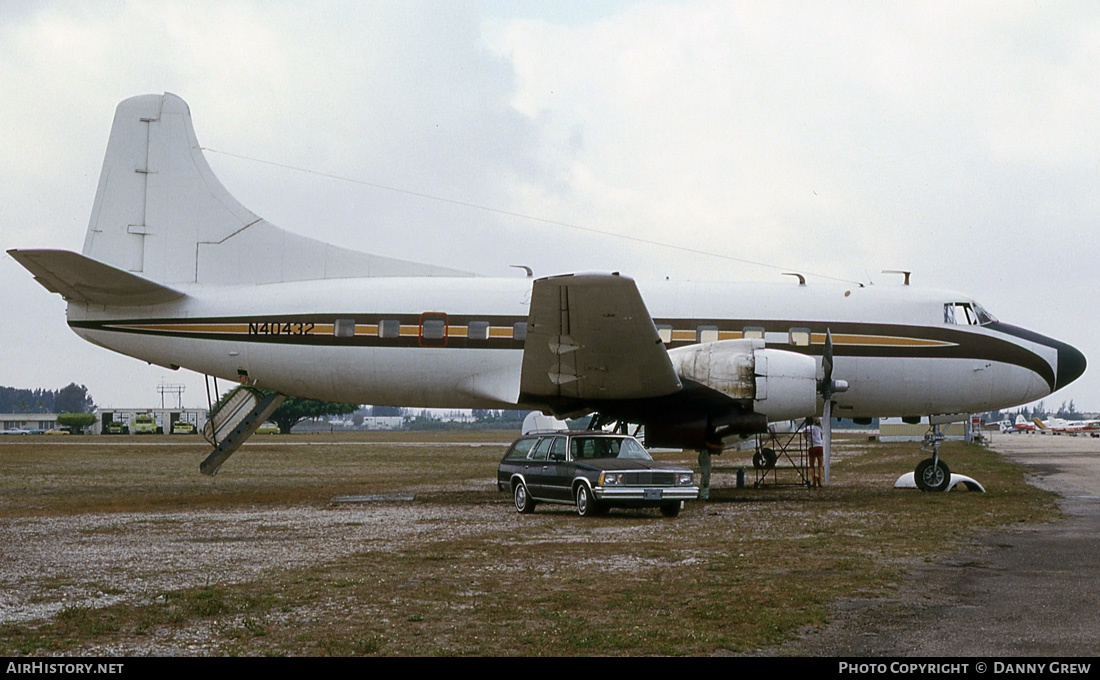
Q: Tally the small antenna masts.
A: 3